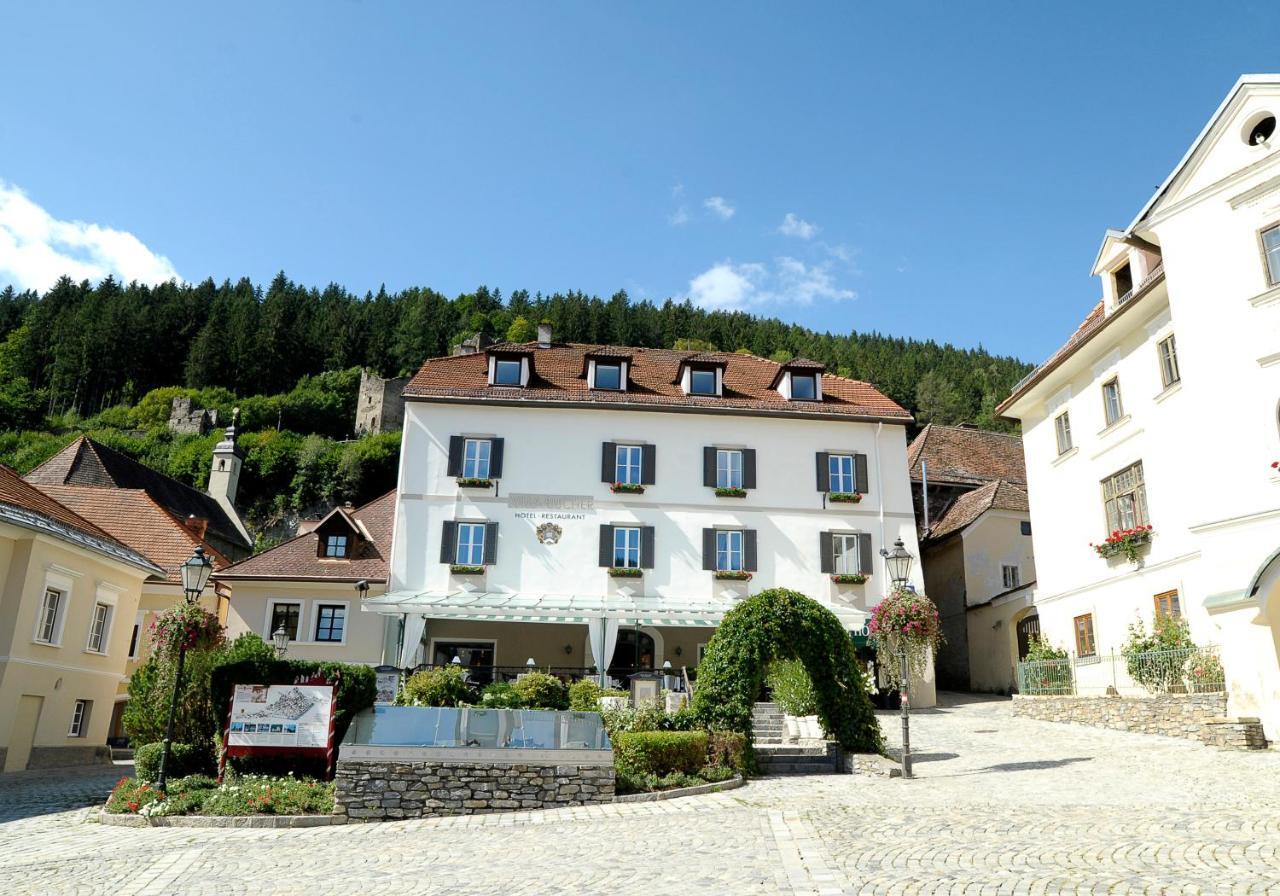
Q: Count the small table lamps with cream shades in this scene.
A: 3